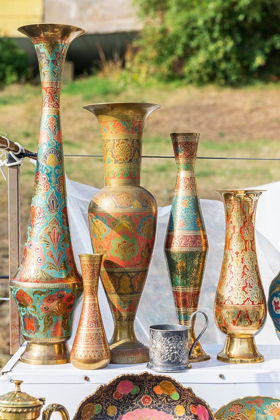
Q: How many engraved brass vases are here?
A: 5